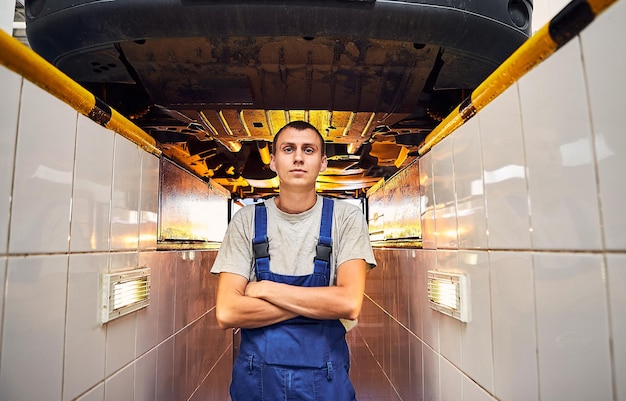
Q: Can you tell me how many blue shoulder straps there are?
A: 2